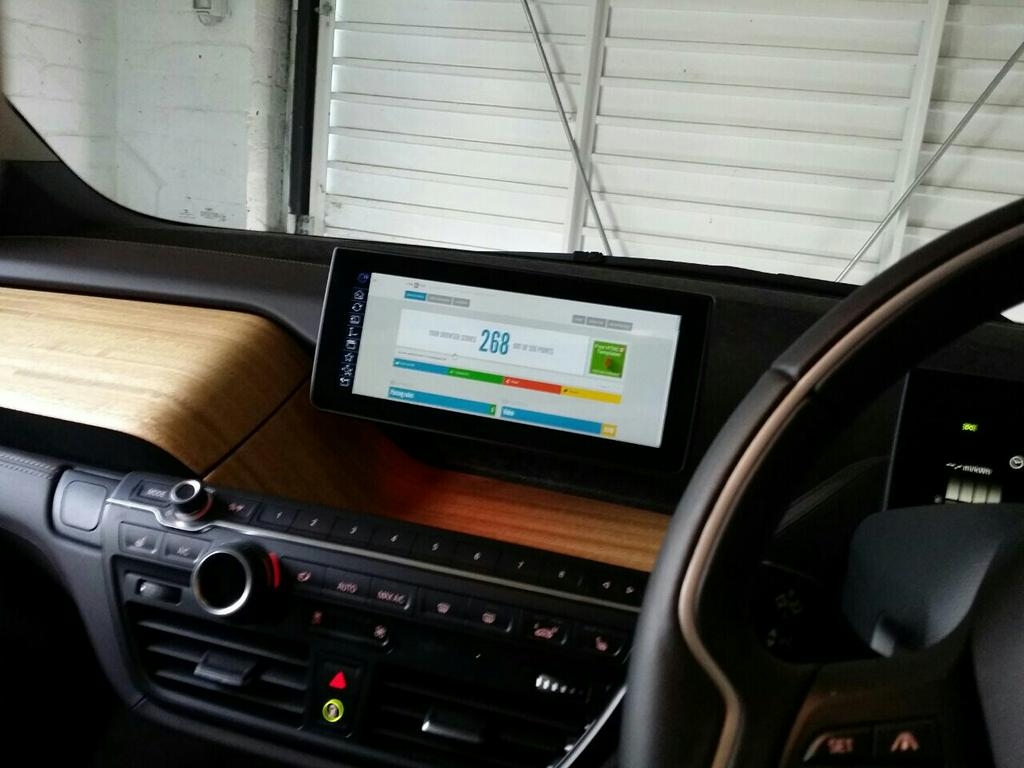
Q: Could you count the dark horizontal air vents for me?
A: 2